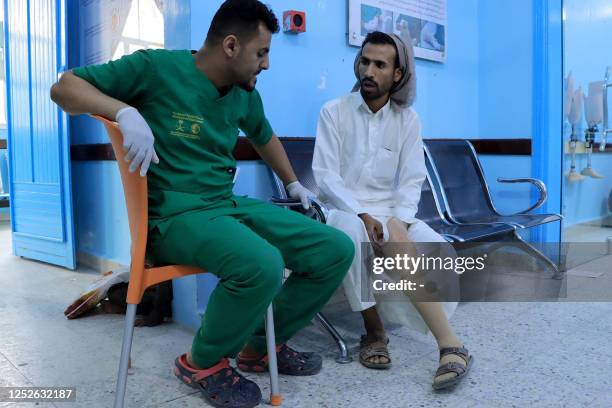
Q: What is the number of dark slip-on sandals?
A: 2